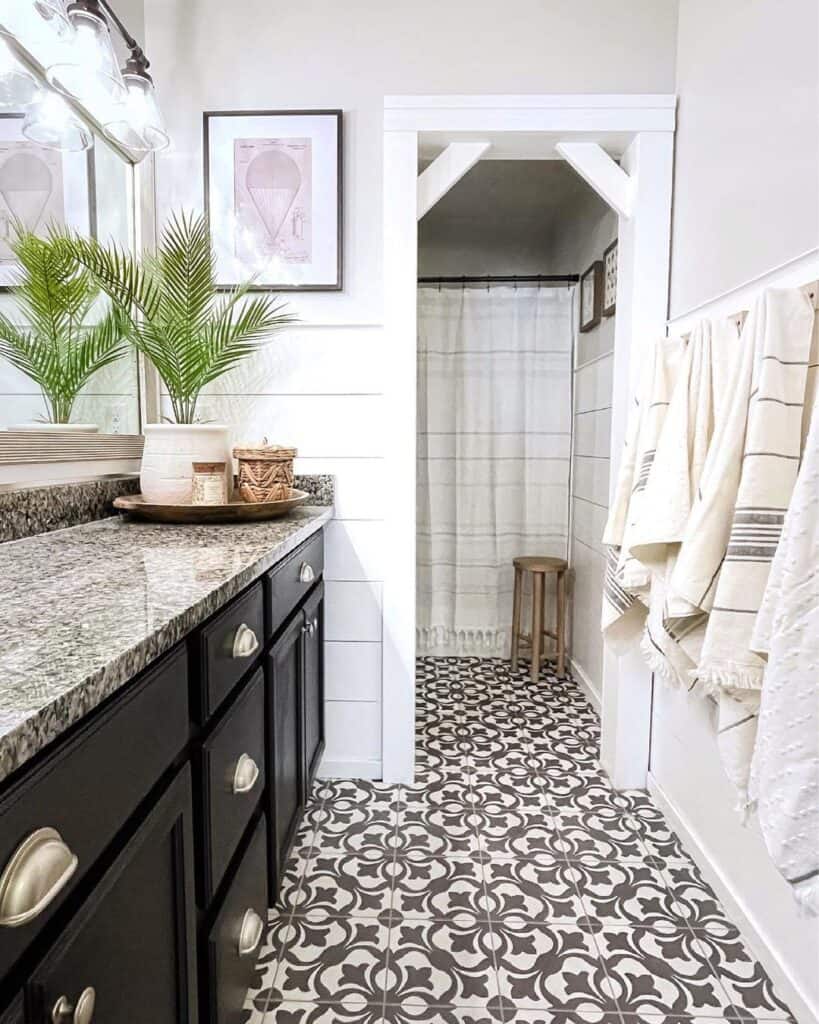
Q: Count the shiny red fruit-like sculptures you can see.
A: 0